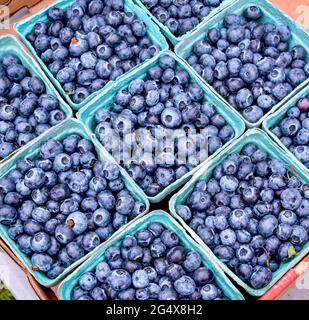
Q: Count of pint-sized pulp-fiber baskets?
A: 9